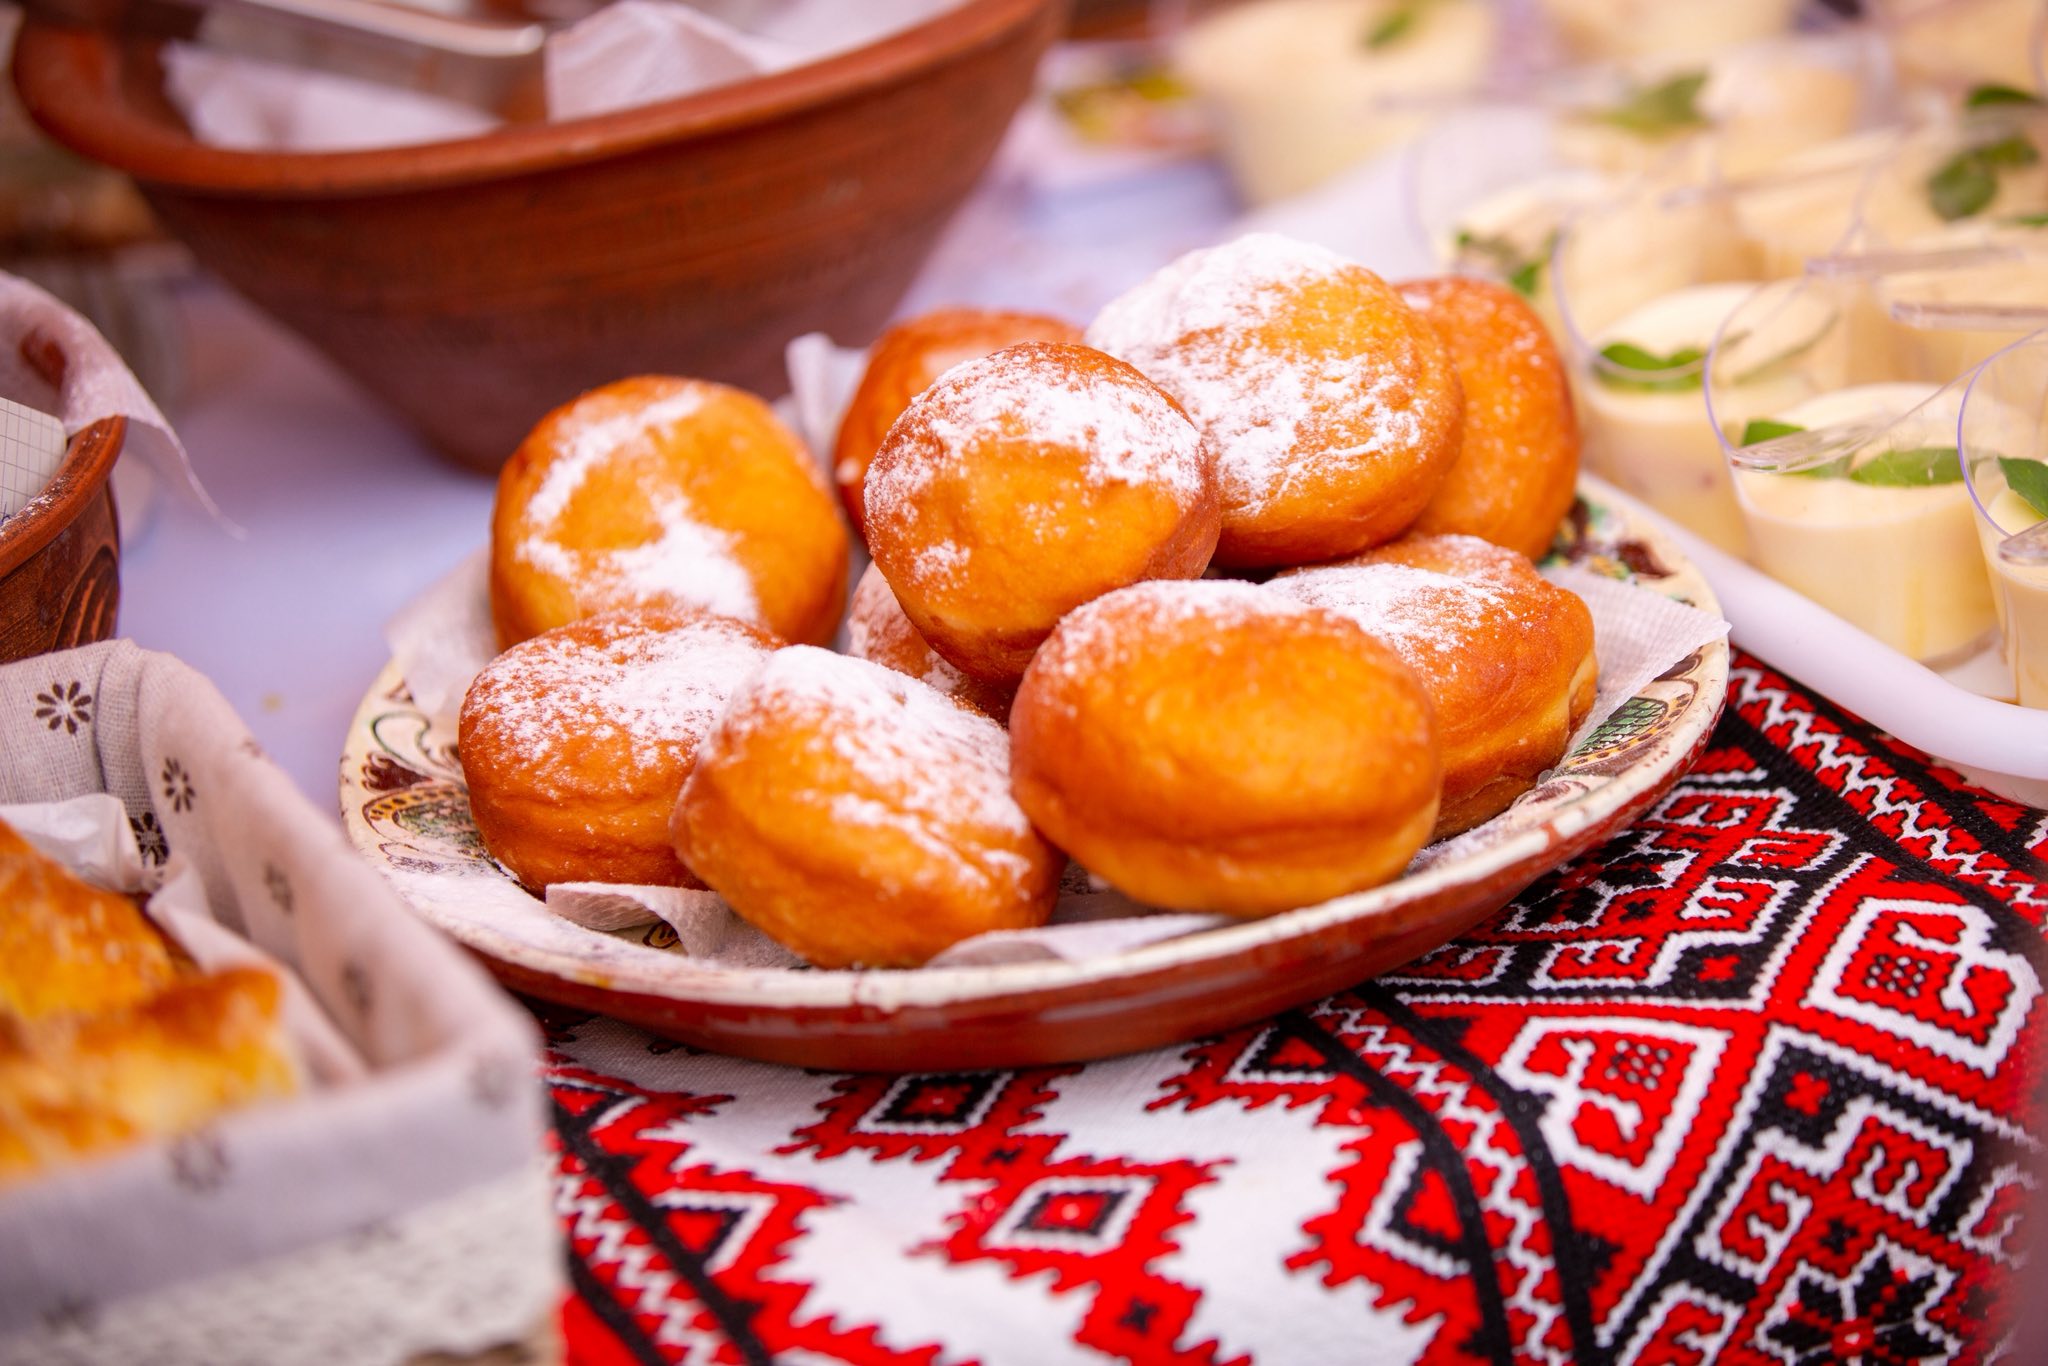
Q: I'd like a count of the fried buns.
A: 10